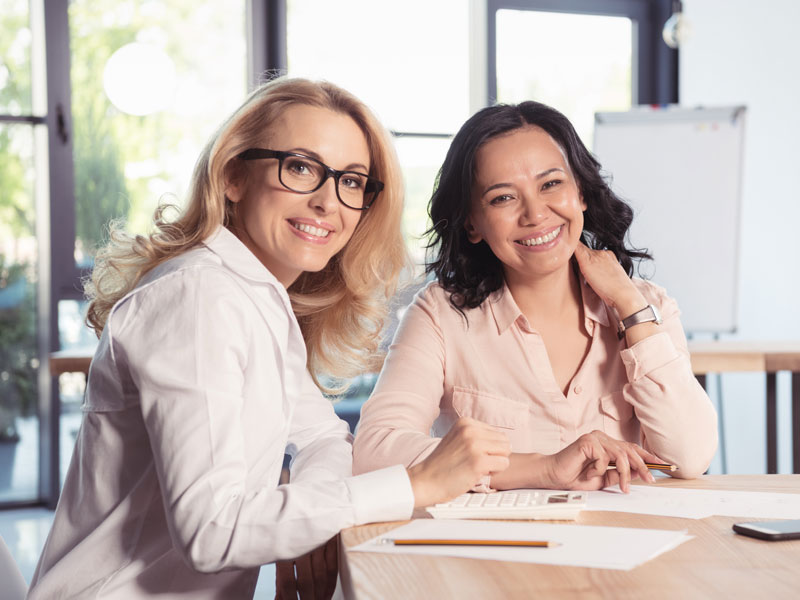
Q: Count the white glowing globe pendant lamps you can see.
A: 1